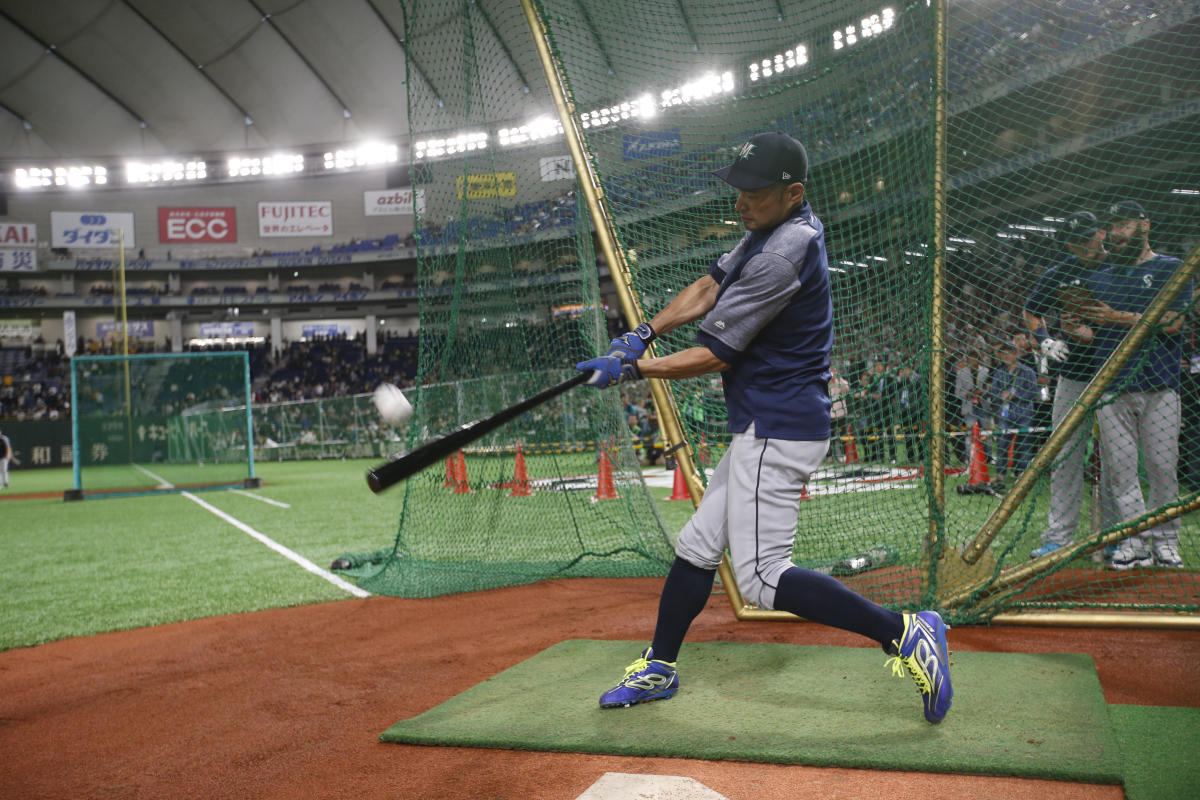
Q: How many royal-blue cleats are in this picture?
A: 2